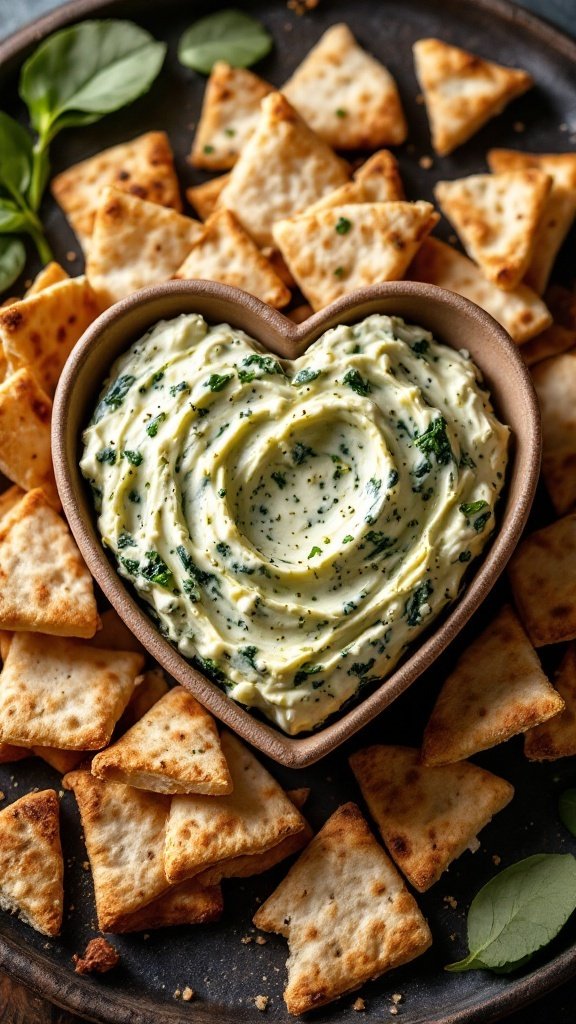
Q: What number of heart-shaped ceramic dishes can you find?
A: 1